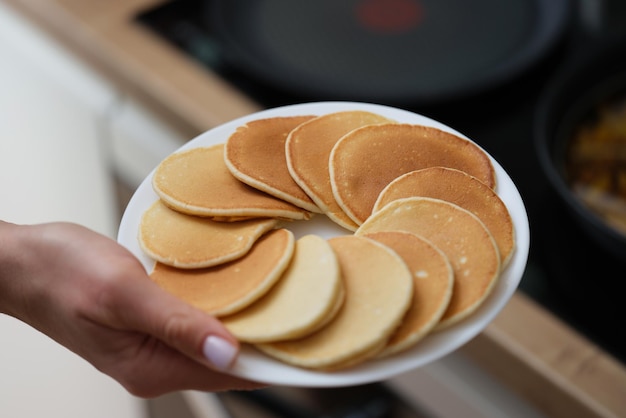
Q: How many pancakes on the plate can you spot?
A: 11